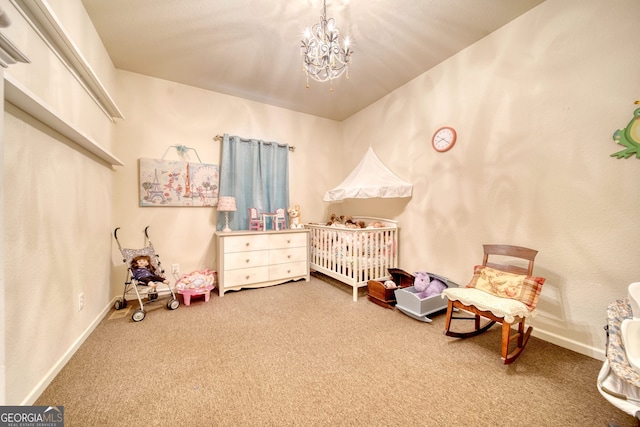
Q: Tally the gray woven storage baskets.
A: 0